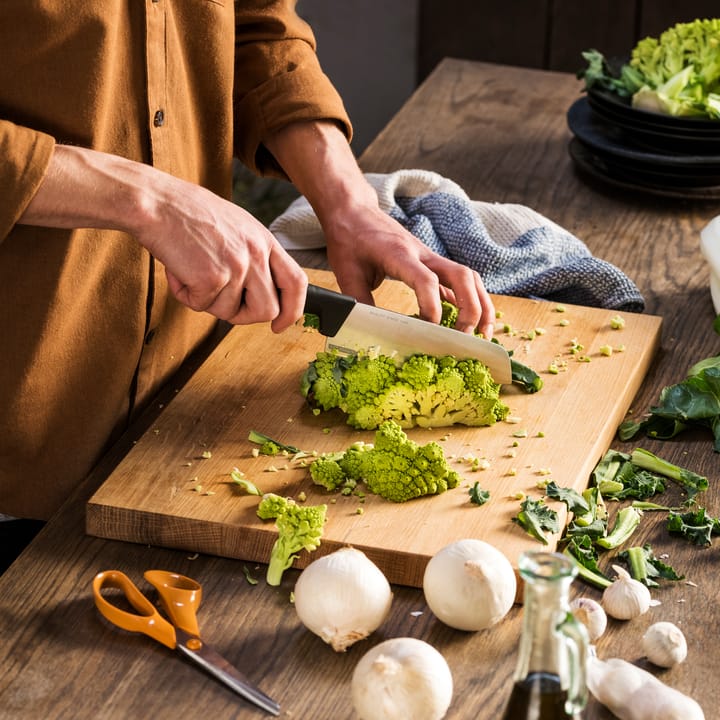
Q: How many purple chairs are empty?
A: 0